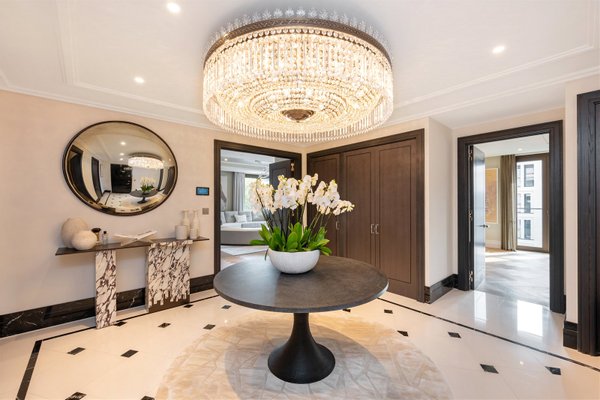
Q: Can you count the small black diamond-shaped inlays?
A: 15